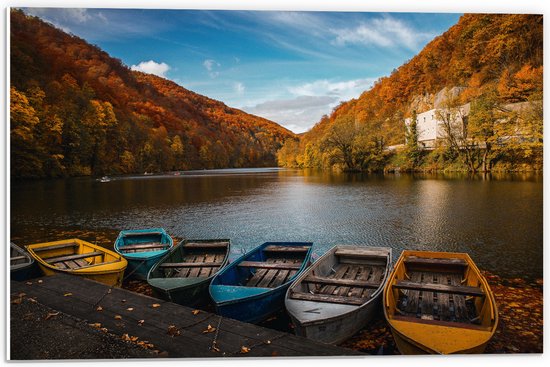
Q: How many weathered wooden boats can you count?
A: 7